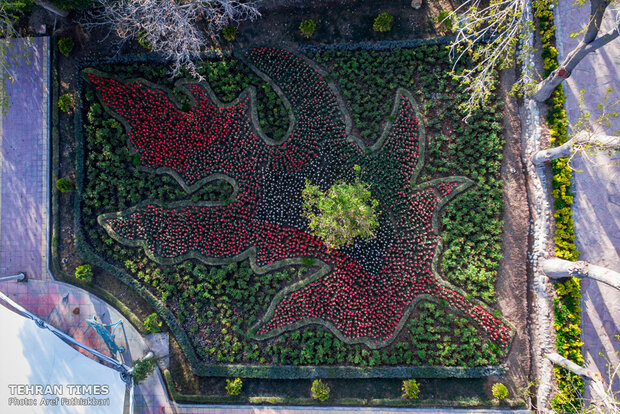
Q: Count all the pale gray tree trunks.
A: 4